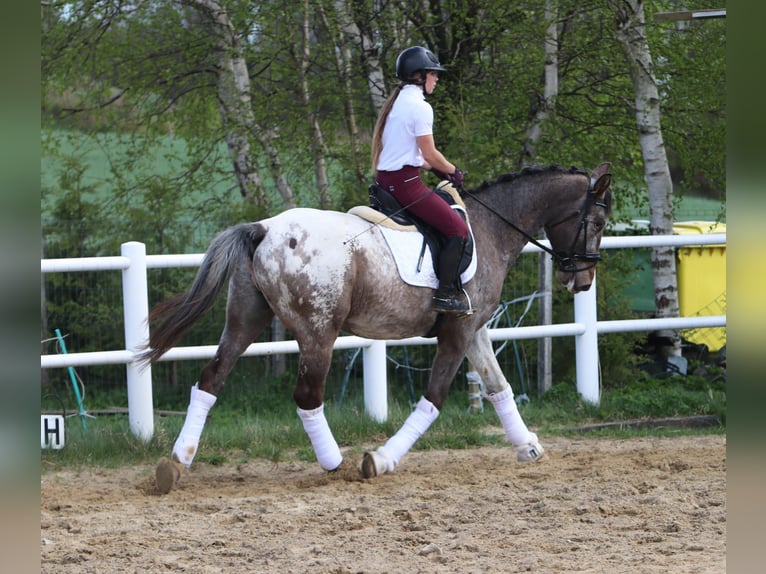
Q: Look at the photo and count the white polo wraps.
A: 4